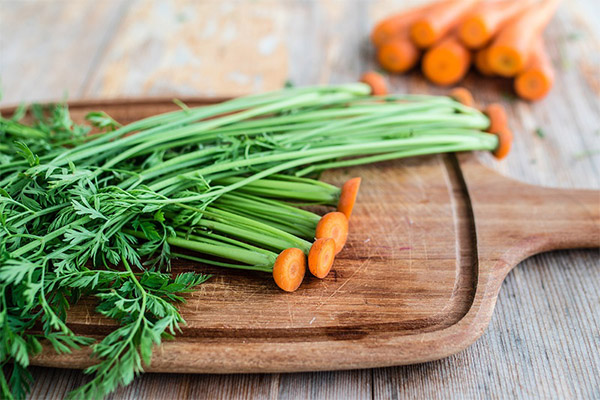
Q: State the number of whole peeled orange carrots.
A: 8